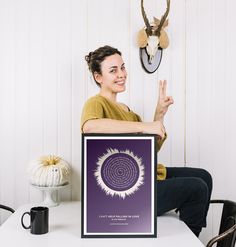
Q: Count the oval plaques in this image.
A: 1